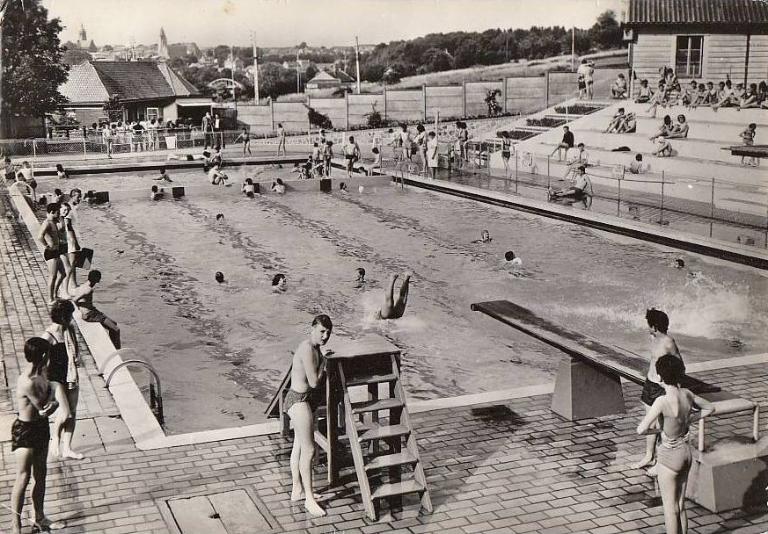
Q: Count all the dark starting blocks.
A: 4